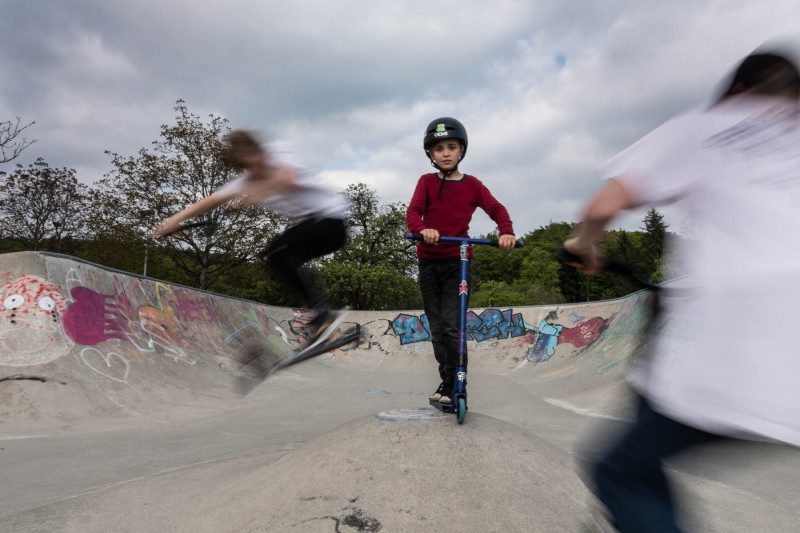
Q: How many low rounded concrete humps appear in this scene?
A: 1